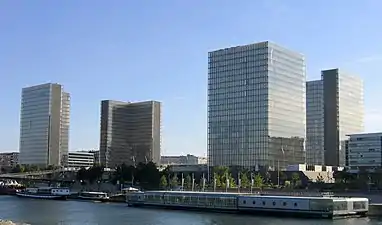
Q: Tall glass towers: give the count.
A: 4